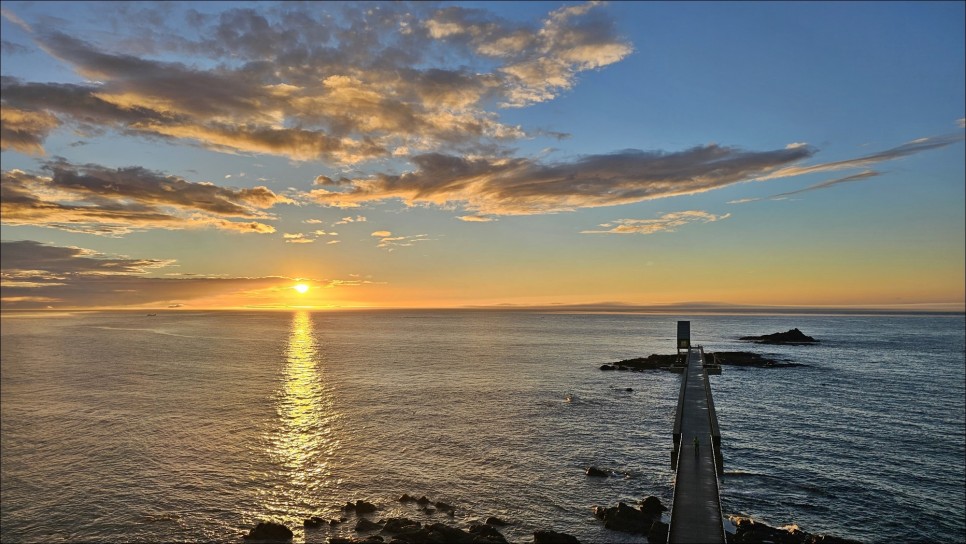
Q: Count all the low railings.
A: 2